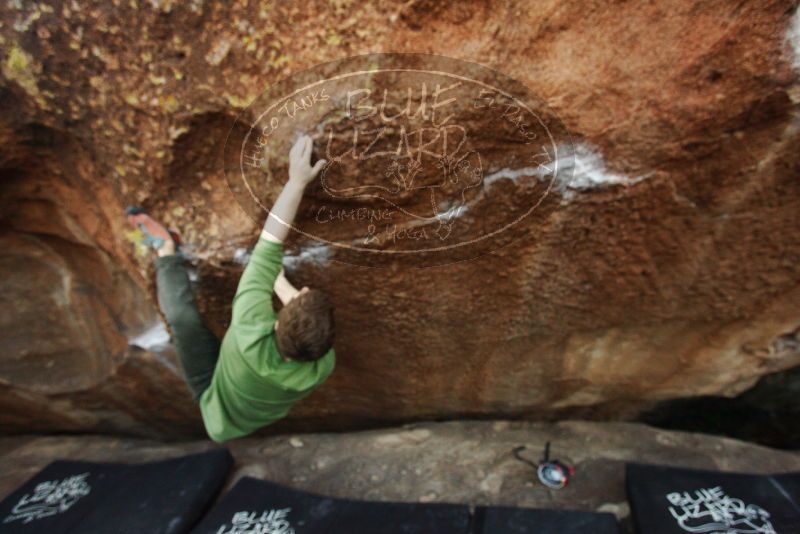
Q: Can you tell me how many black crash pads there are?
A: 4